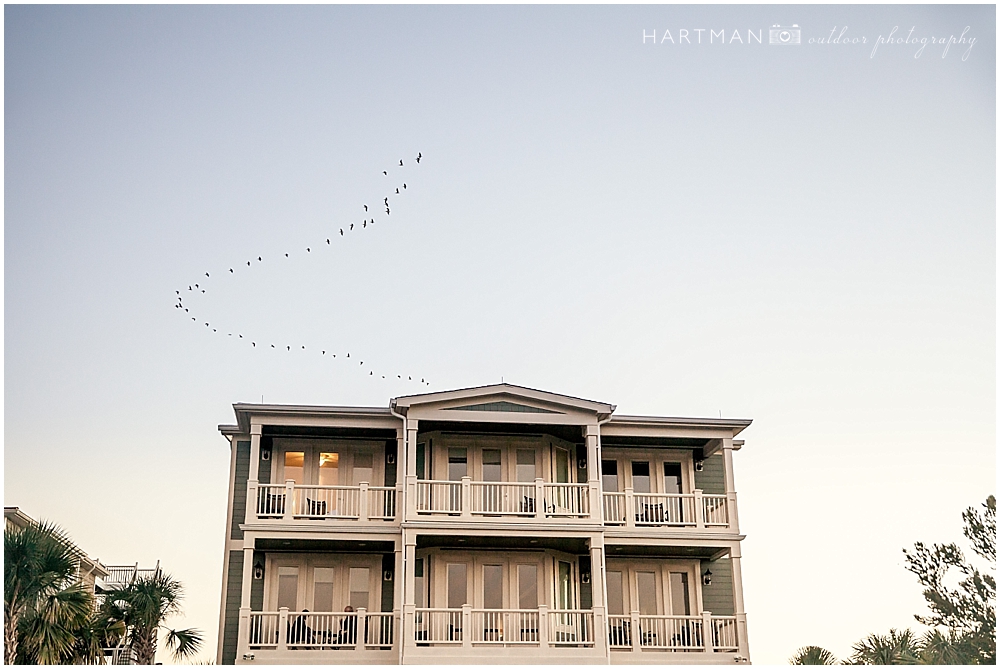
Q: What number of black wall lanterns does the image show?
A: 8